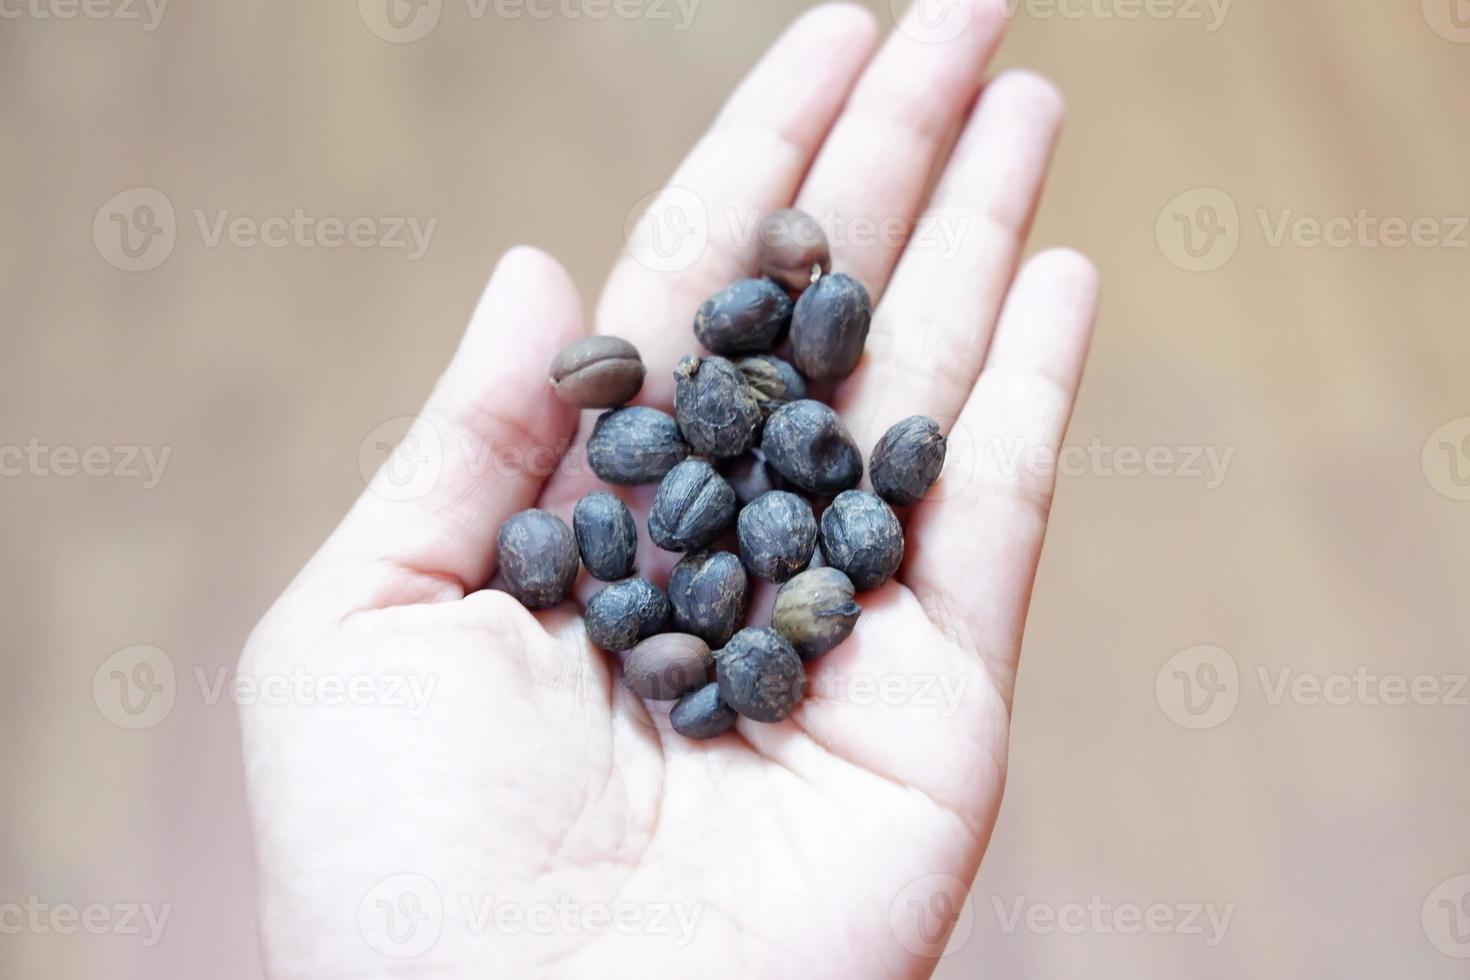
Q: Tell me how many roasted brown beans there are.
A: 3